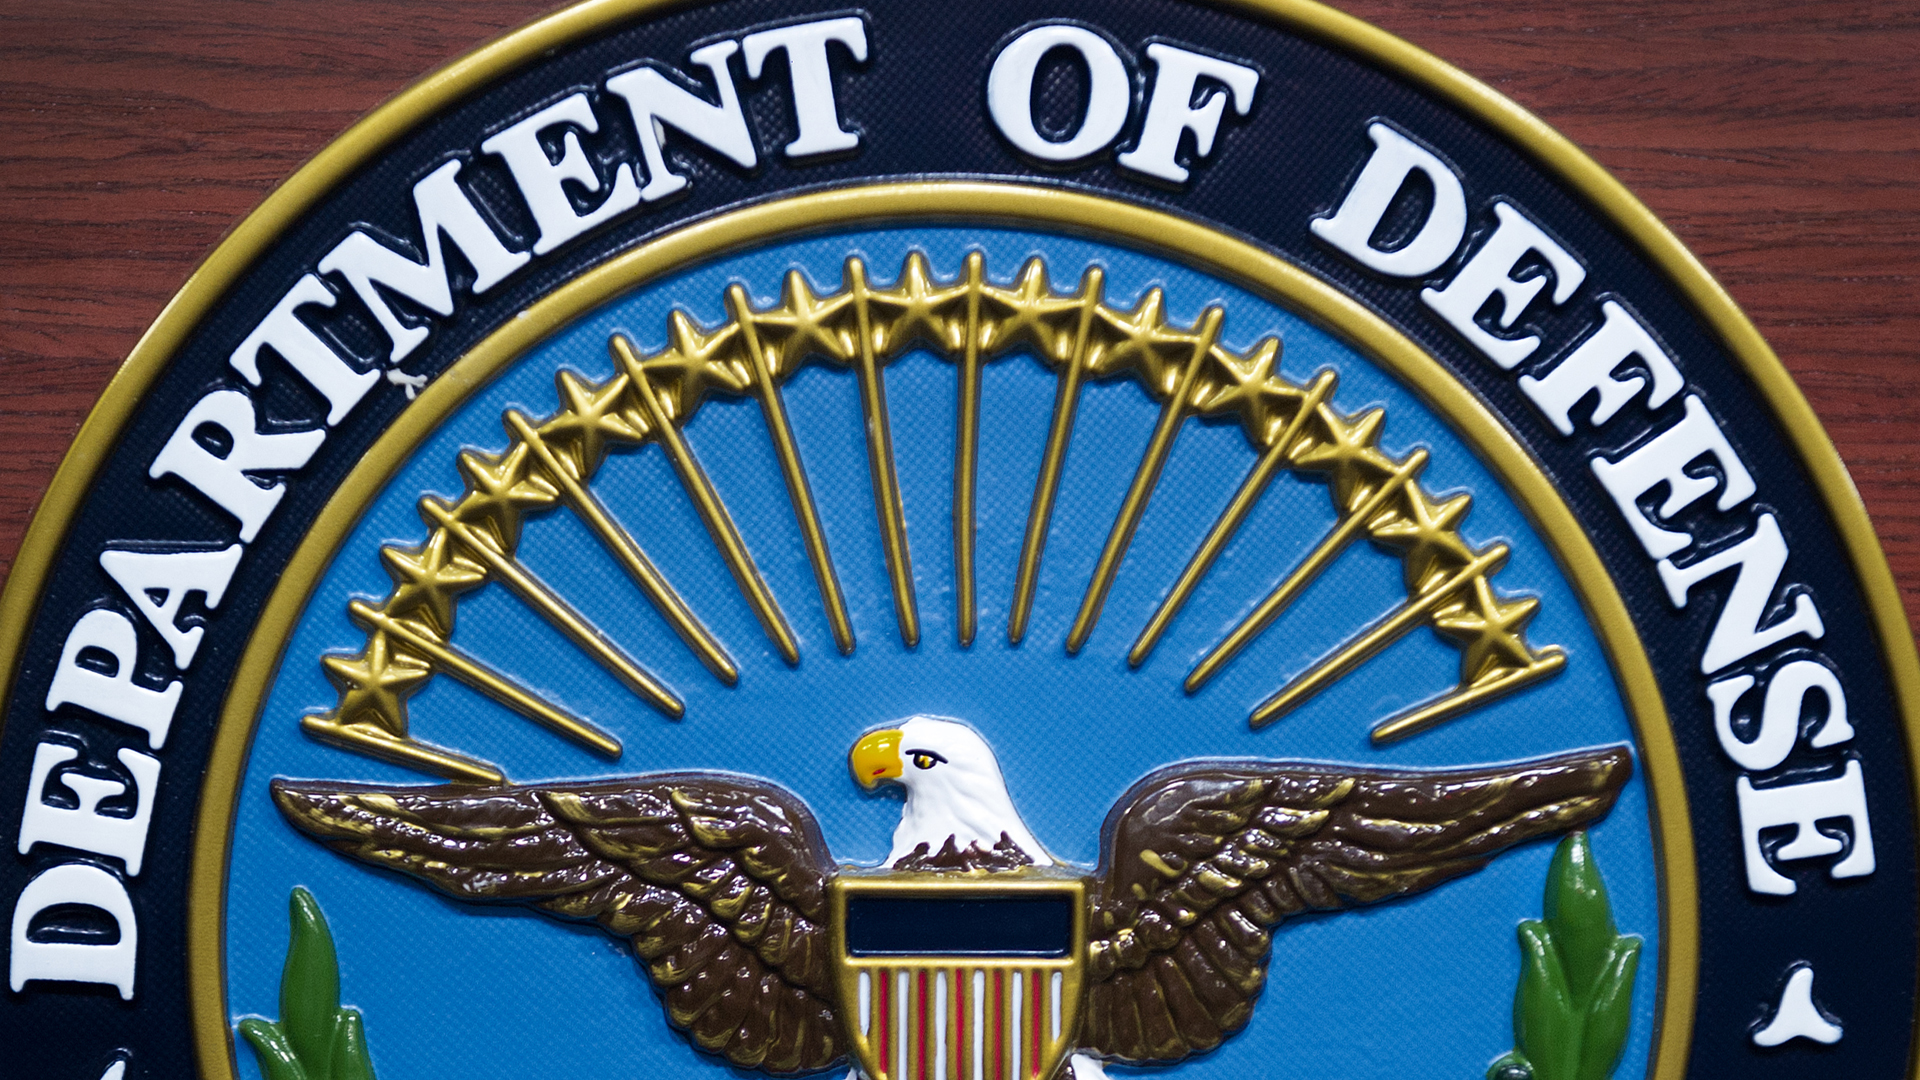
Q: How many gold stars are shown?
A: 13